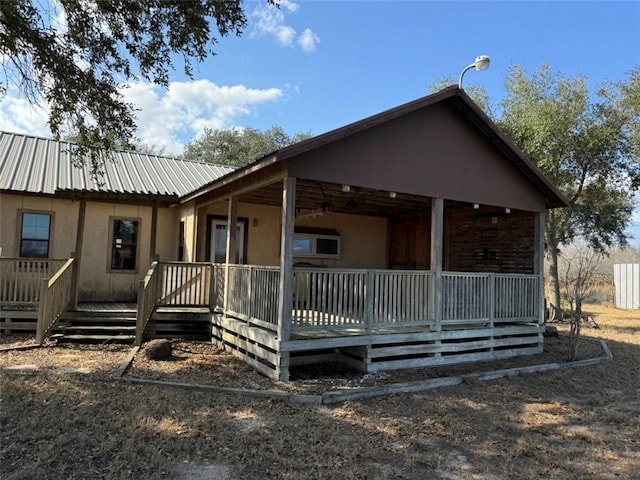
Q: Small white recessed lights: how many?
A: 4